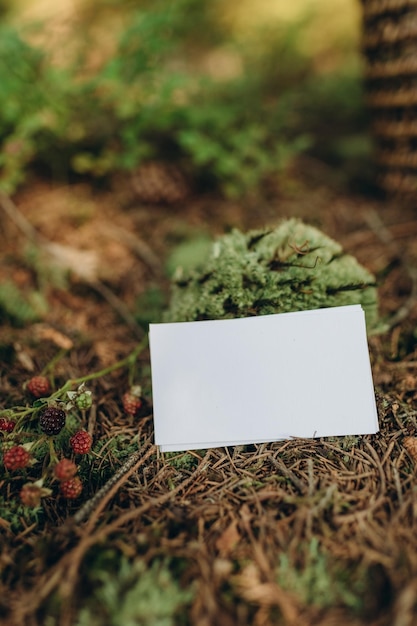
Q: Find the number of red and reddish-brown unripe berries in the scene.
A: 8